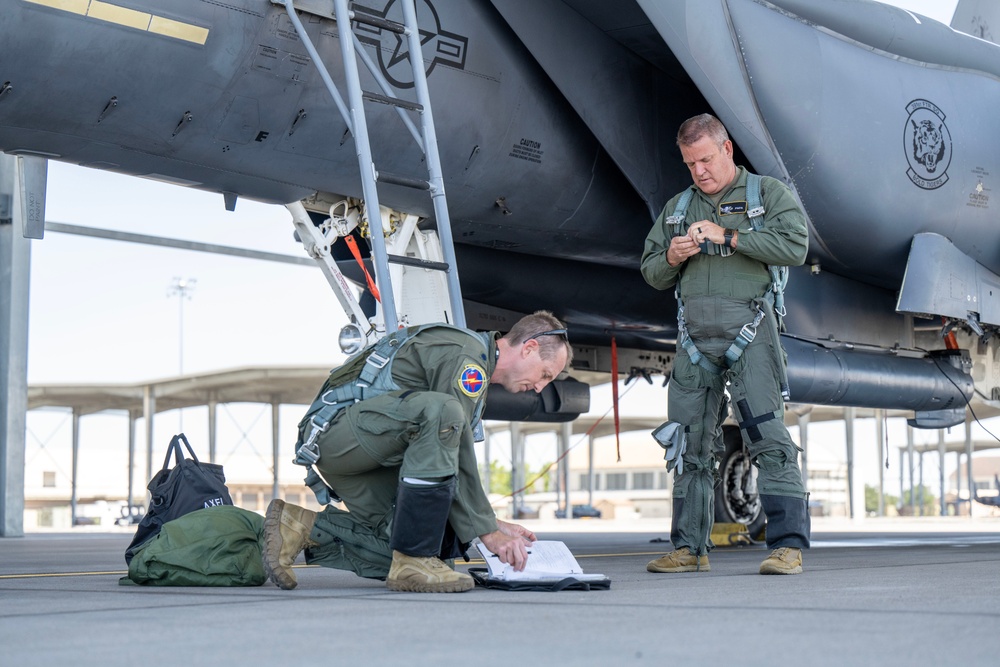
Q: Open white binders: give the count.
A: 1